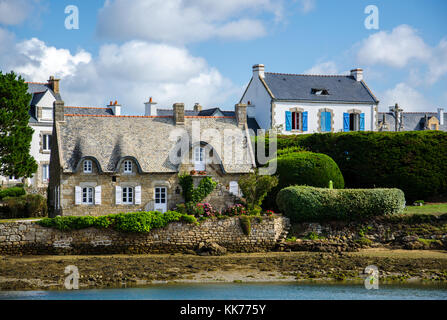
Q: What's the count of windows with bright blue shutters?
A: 3